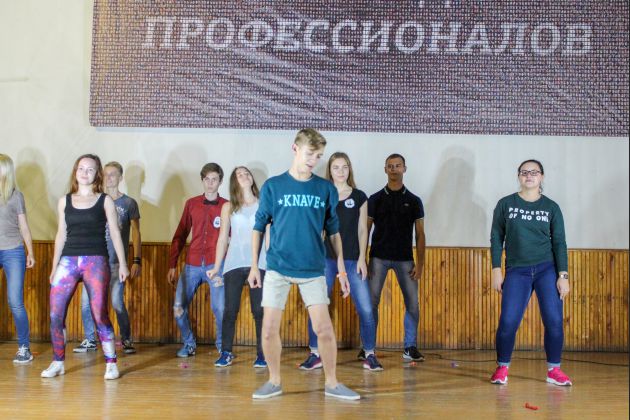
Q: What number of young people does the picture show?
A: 9